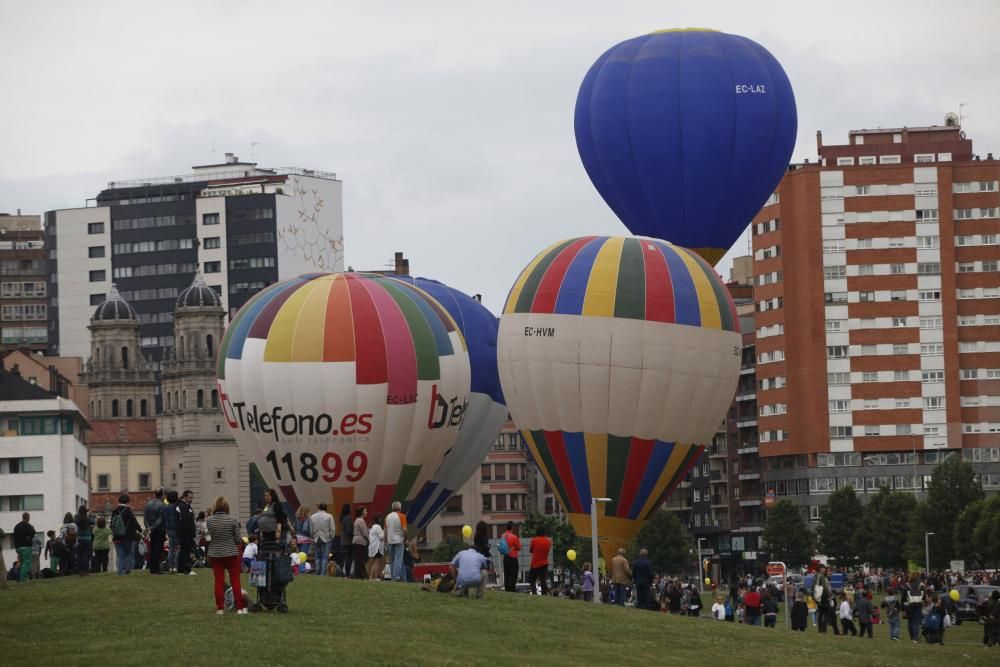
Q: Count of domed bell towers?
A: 2